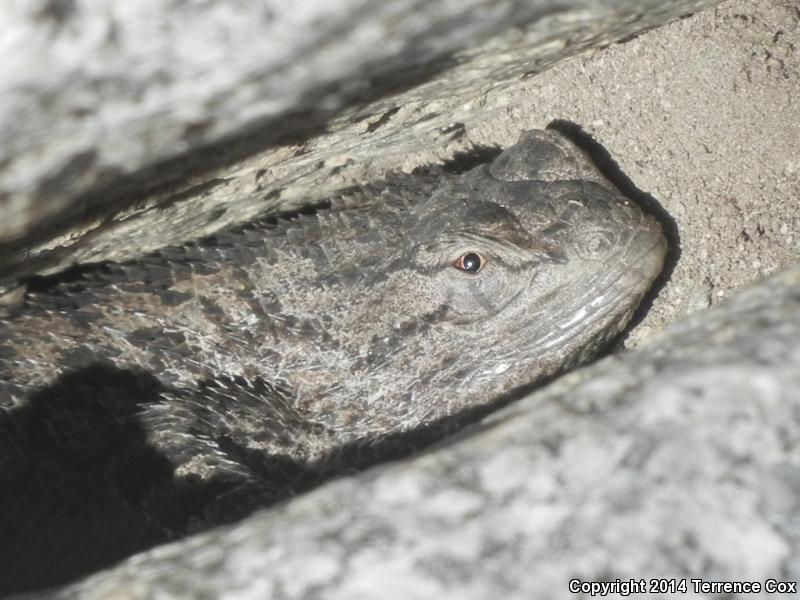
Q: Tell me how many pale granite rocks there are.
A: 2